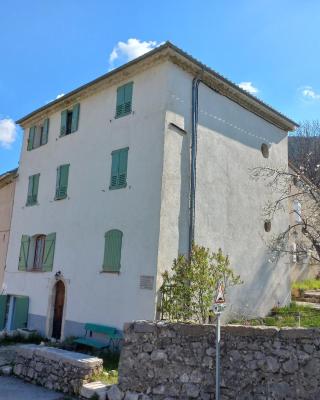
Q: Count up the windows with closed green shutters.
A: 5